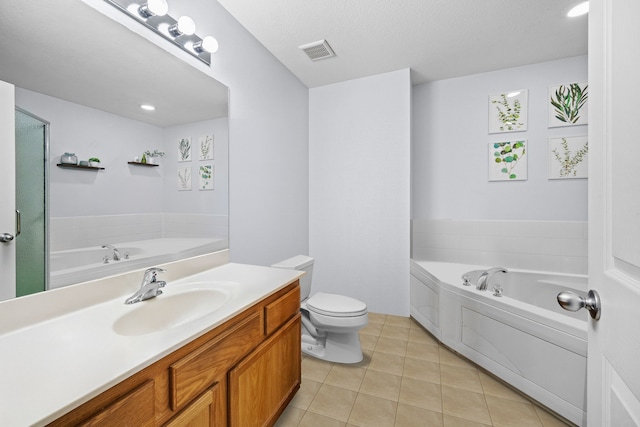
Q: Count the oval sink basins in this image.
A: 1